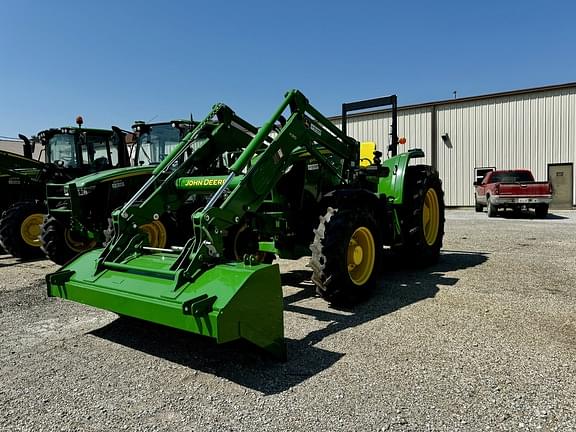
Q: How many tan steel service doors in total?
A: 1